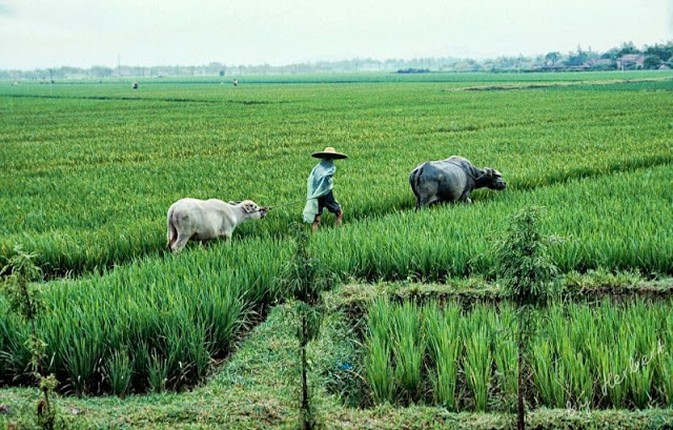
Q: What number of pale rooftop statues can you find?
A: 0